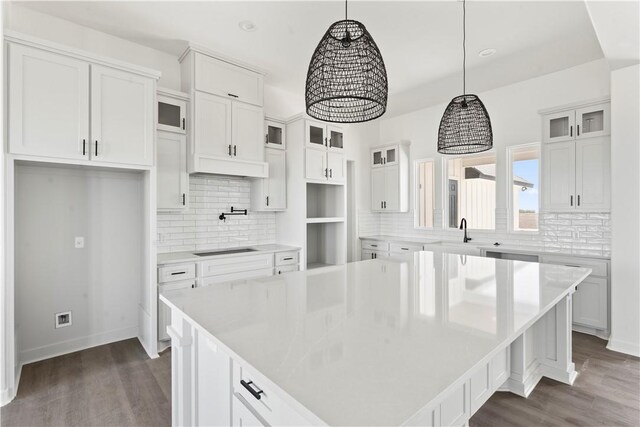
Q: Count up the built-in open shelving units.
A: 1